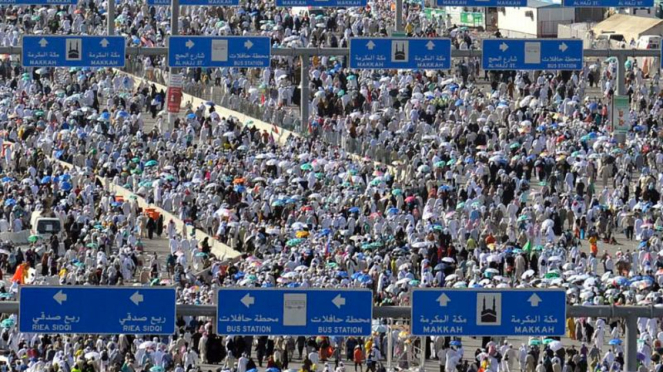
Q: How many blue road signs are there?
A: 12